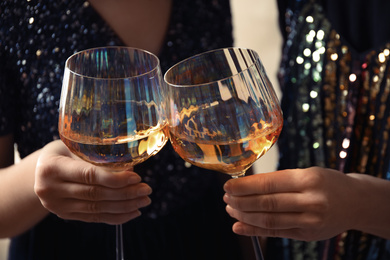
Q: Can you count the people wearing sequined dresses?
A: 2